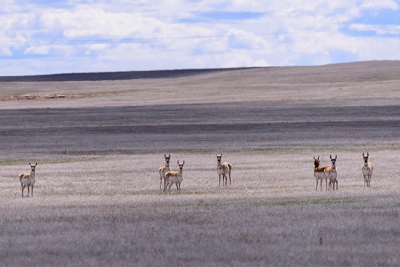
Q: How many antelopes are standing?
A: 7